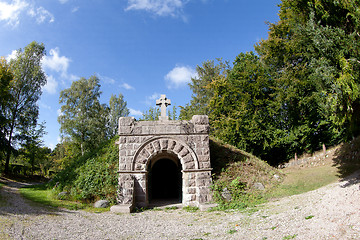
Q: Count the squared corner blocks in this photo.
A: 2